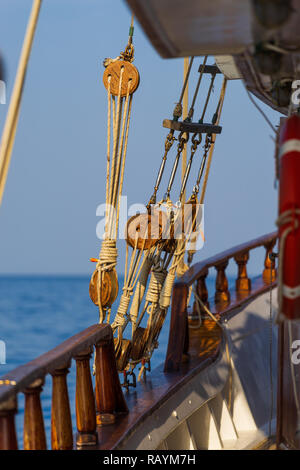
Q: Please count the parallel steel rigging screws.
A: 4